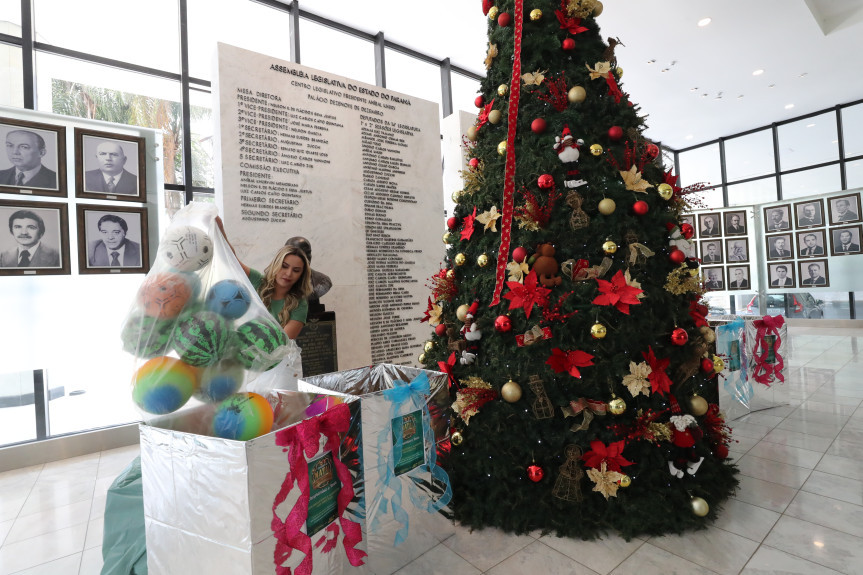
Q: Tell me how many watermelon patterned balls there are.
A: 3